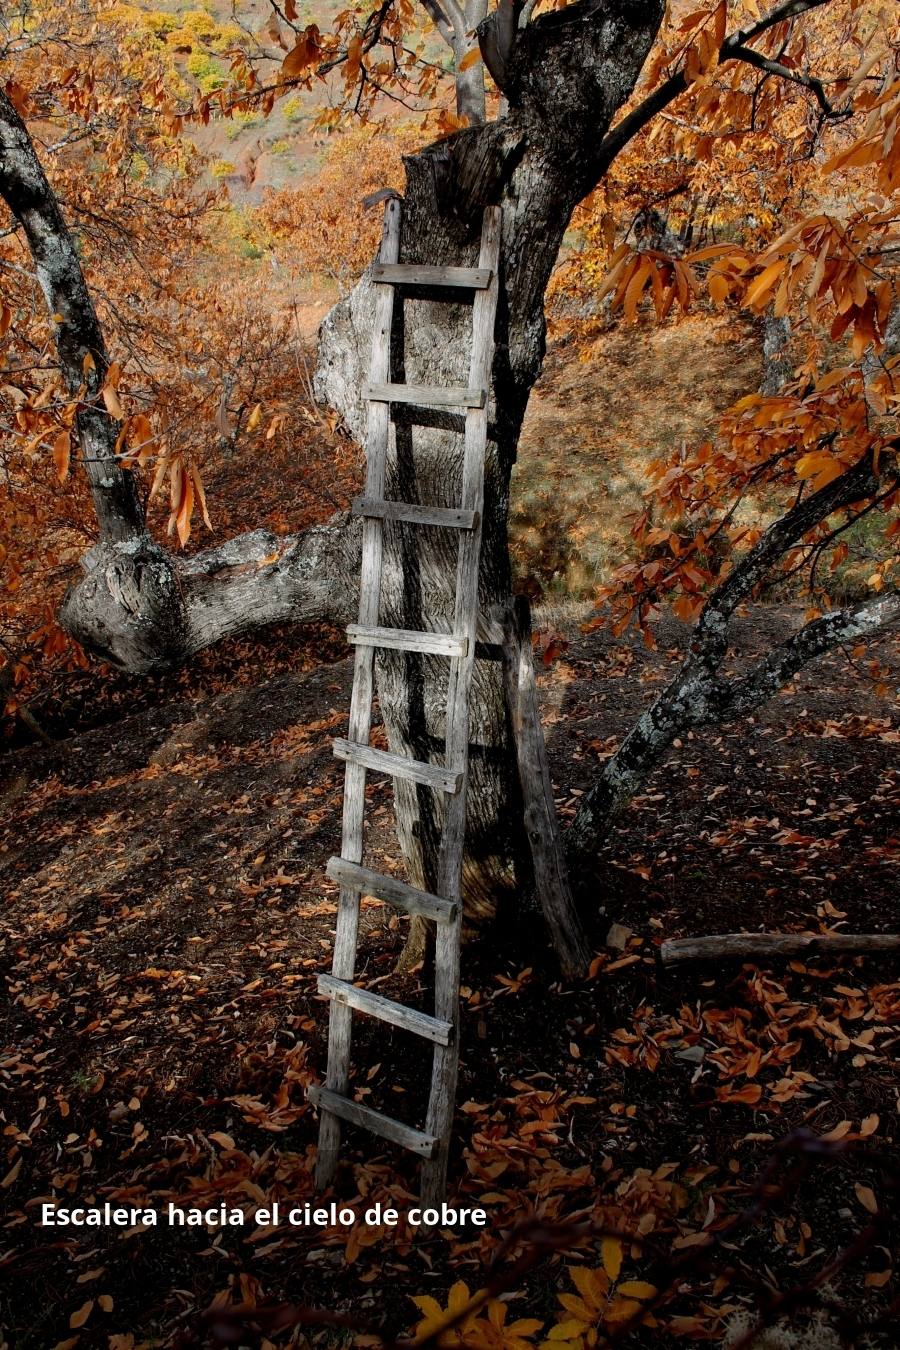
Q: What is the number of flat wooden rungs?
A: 8